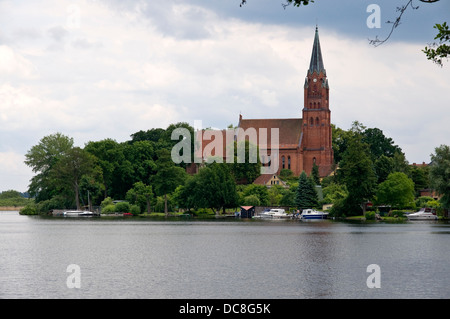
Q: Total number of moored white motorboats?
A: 3